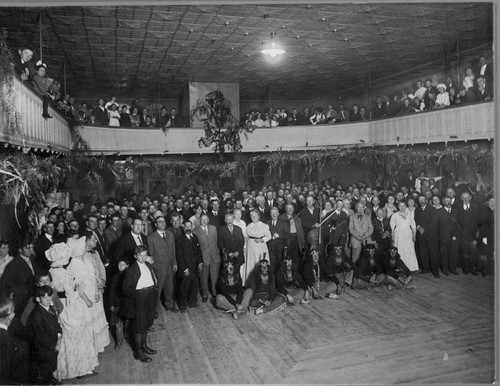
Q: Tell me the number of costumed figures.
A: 7